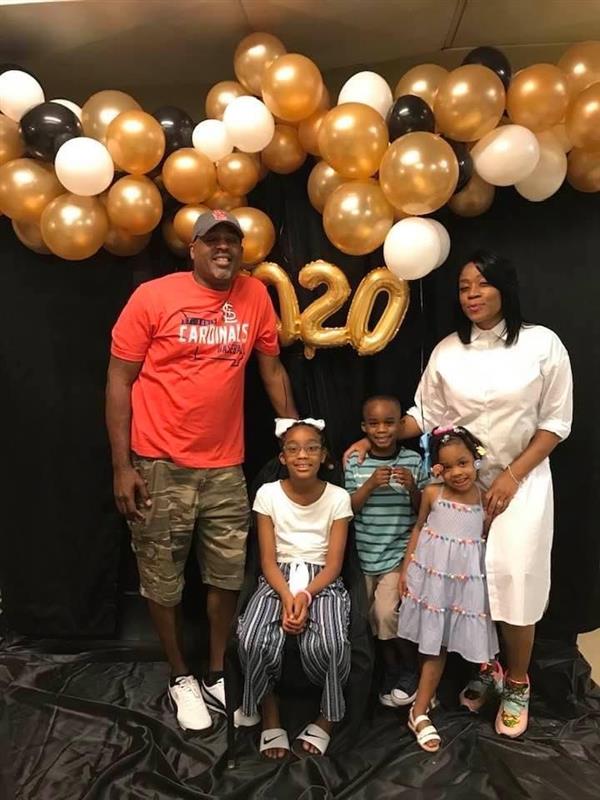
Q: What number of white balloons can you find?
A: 10